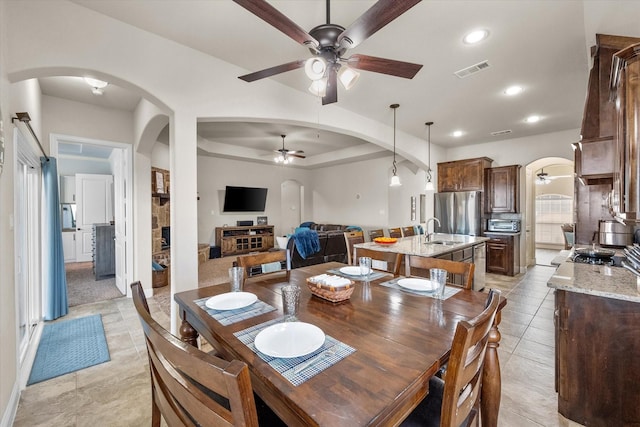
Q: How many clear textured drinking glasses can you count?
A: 4